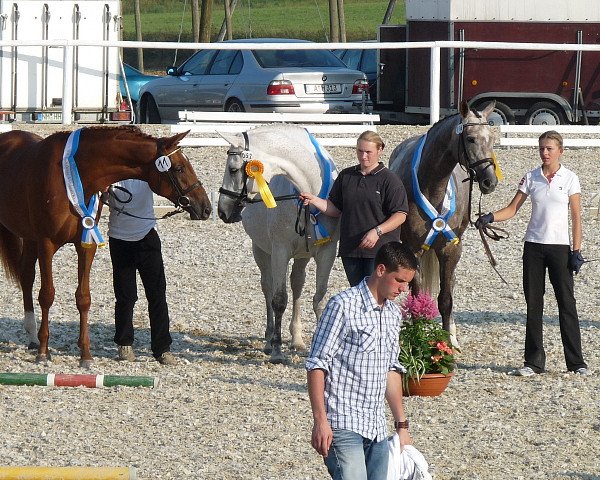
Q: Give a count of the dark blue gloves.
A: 2